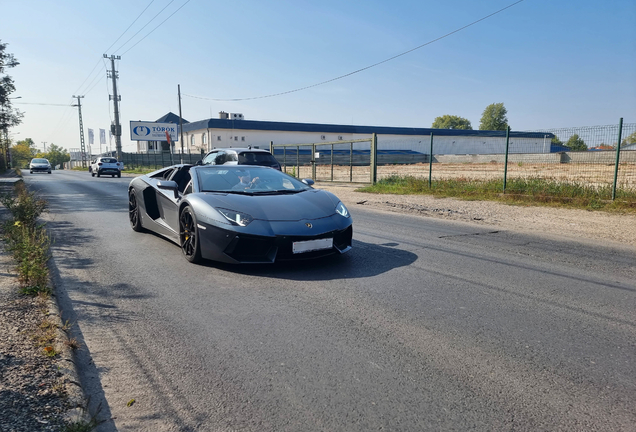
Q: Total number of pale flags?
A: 3